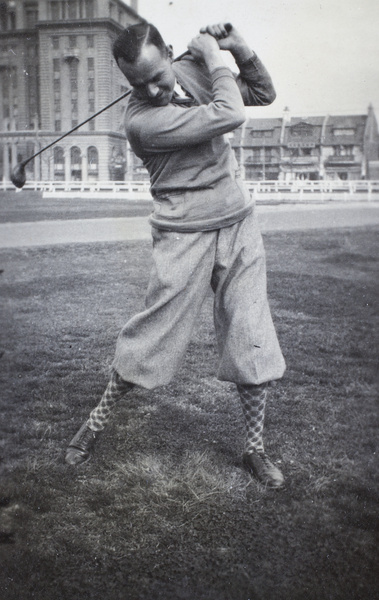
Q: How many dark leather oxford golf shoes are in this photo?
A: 2